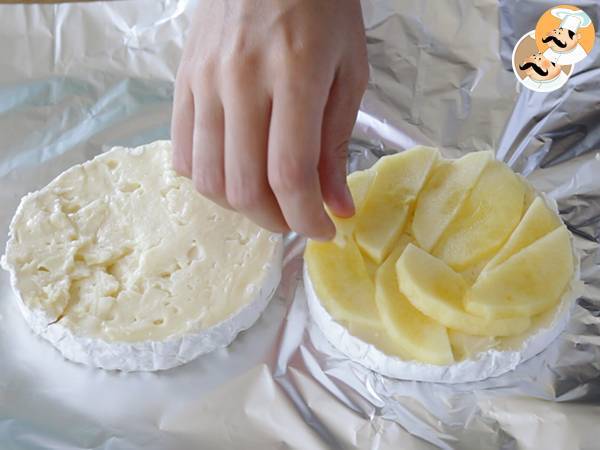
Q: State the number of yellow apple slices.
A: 9